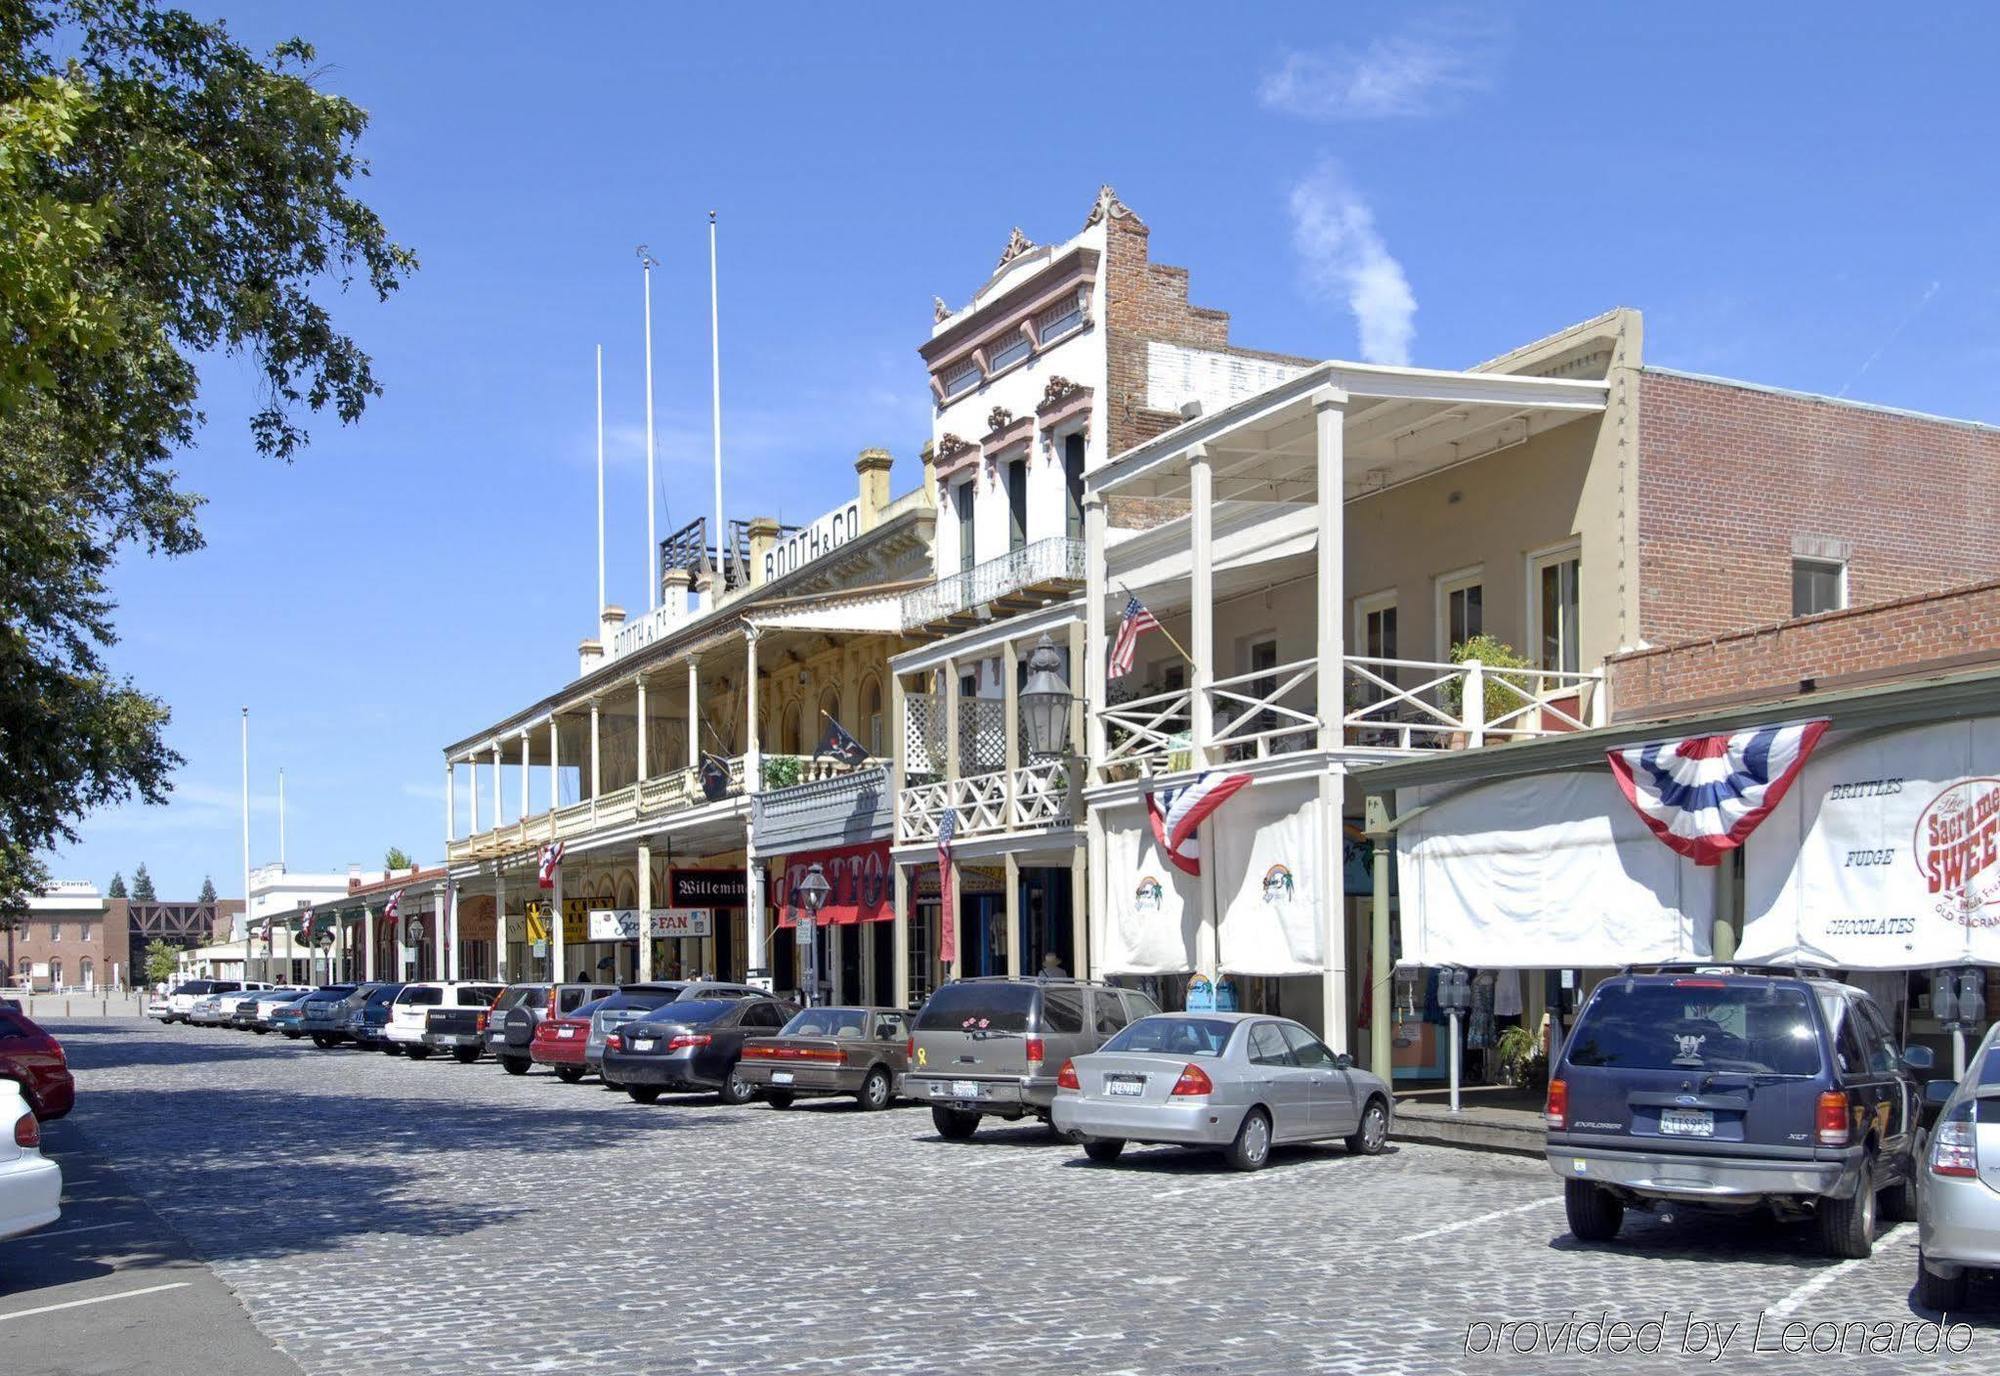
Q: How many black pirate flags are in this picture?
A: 2